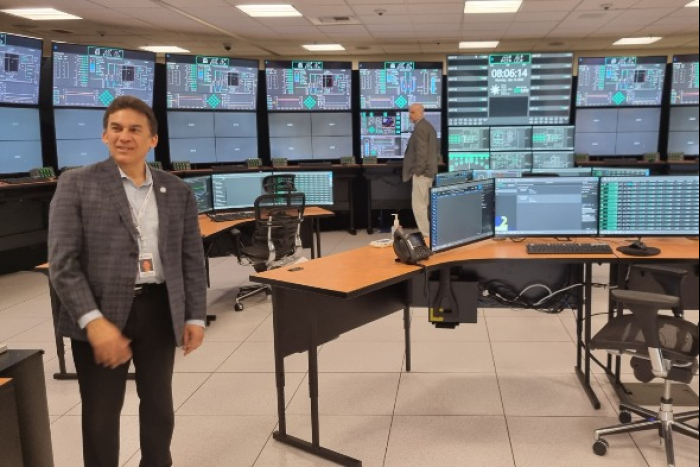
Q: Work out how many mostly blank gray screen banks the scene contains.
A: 6